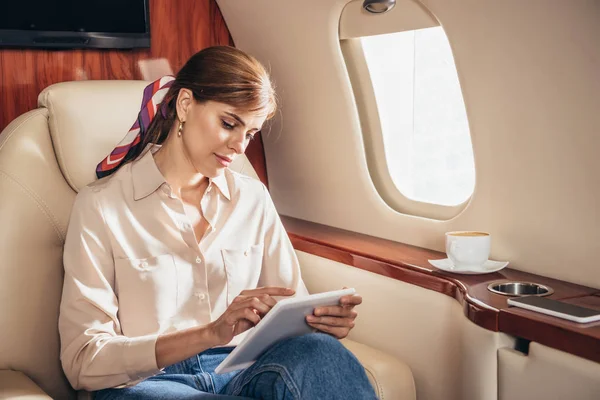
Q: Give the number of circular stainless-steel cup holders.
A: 1